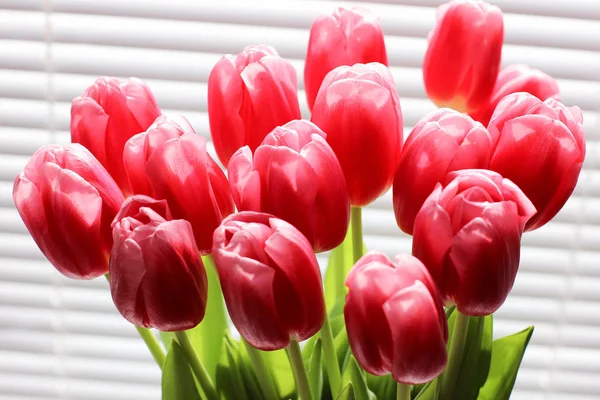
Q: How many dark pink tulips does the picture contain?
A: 15